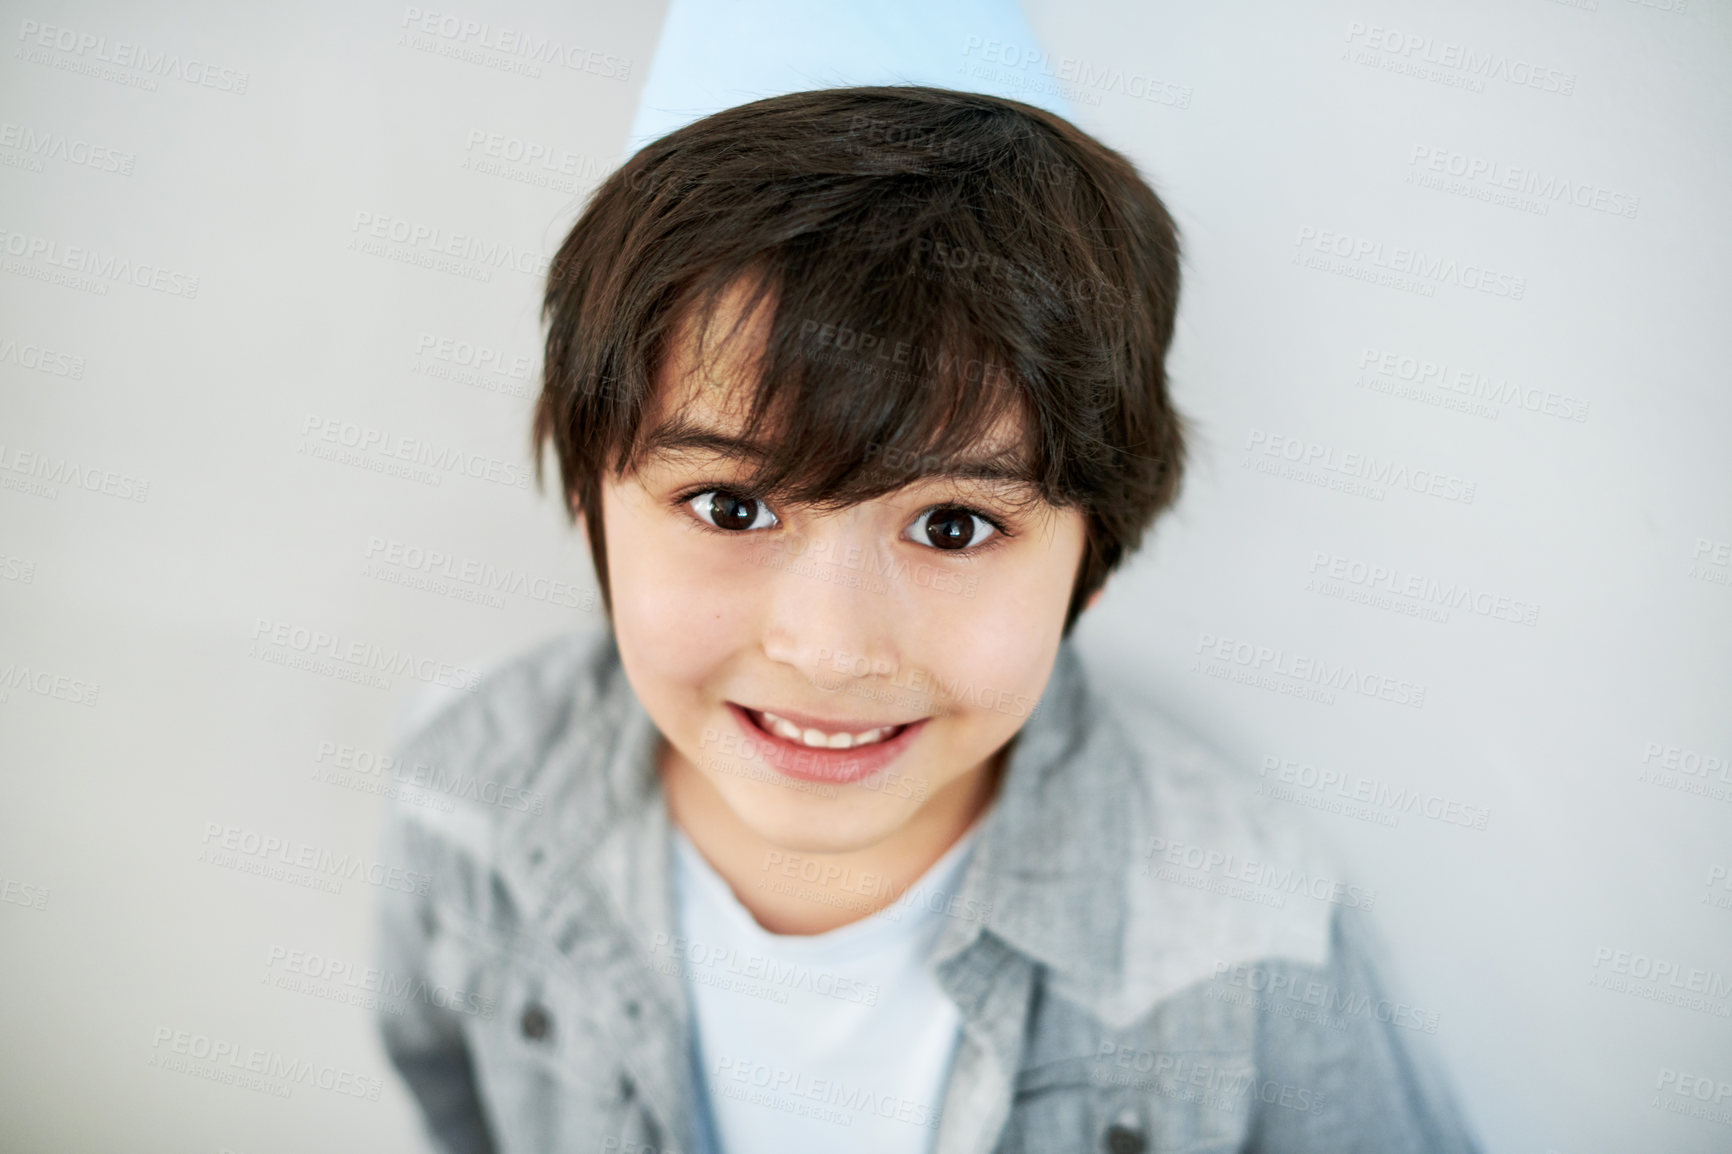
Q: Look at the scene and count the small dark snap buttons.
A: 2